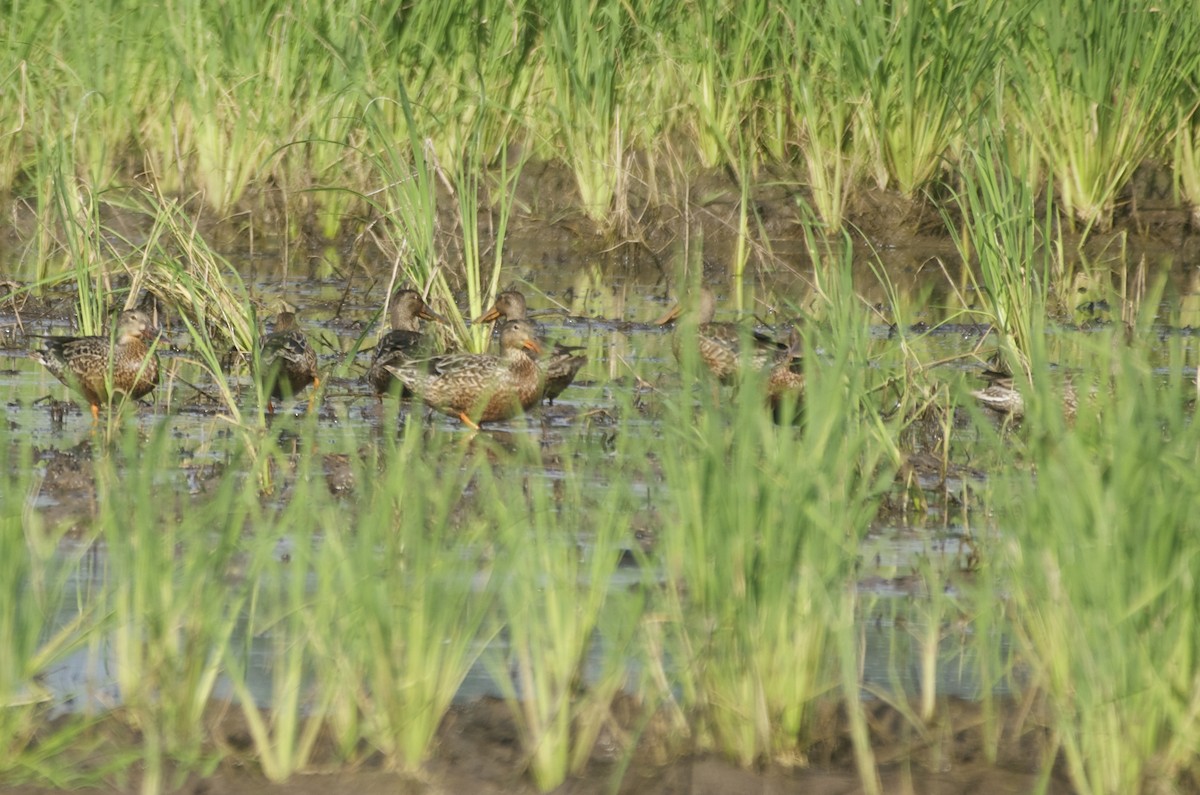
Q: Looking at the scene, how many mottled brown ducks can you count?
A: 8